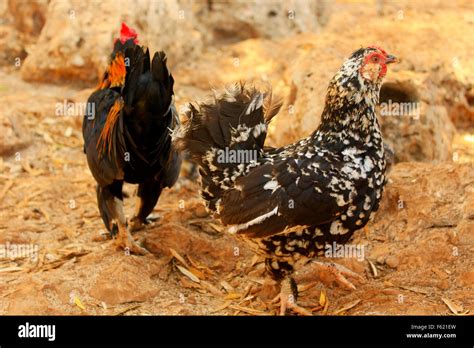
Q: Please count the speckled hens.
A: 1